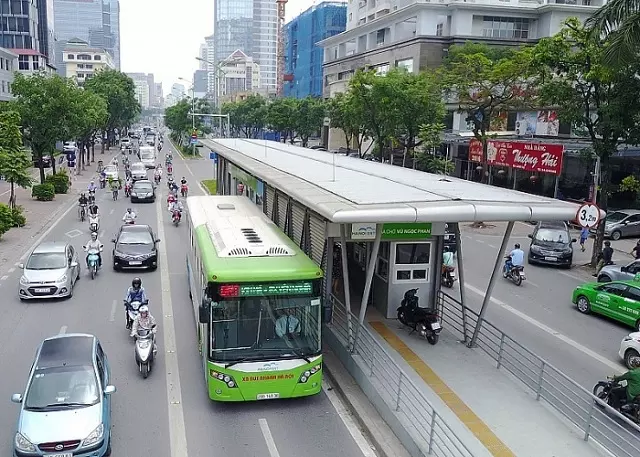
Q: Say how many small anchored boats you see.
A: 0